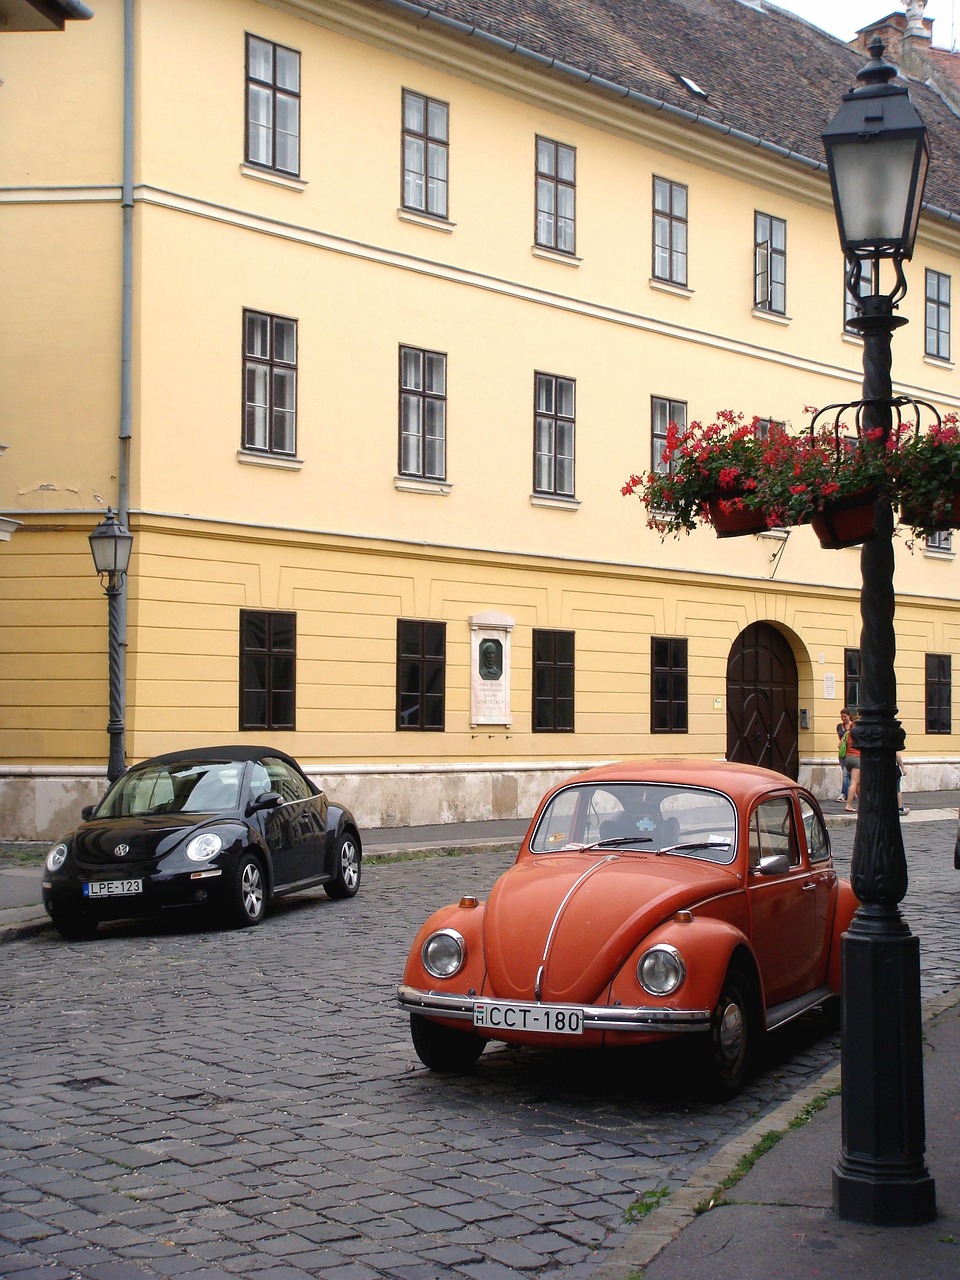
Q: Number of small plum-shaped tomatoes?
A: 0